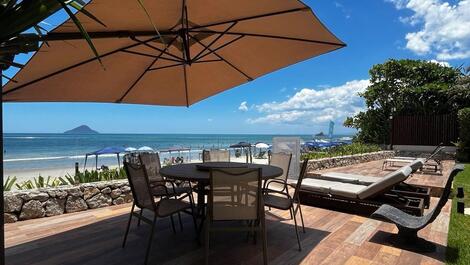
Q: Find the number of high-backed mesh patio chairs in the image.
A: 6